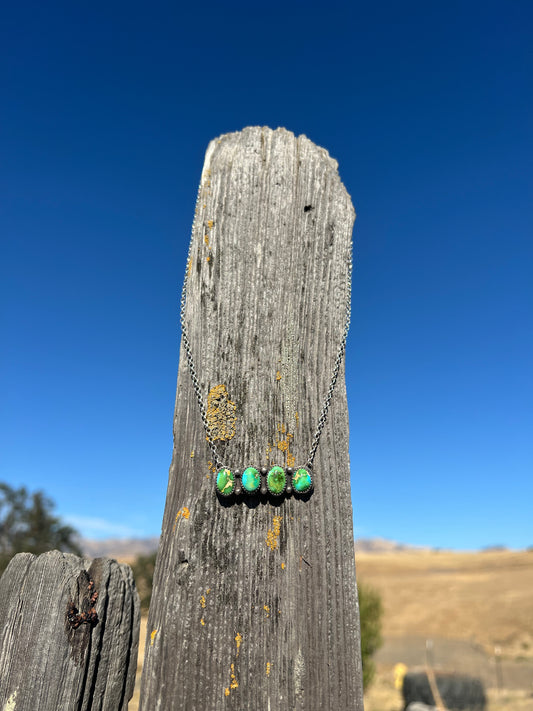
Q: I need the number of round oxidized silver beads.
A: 6